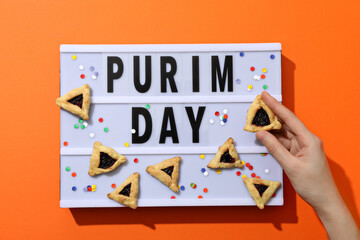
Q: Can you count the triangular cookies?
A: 7